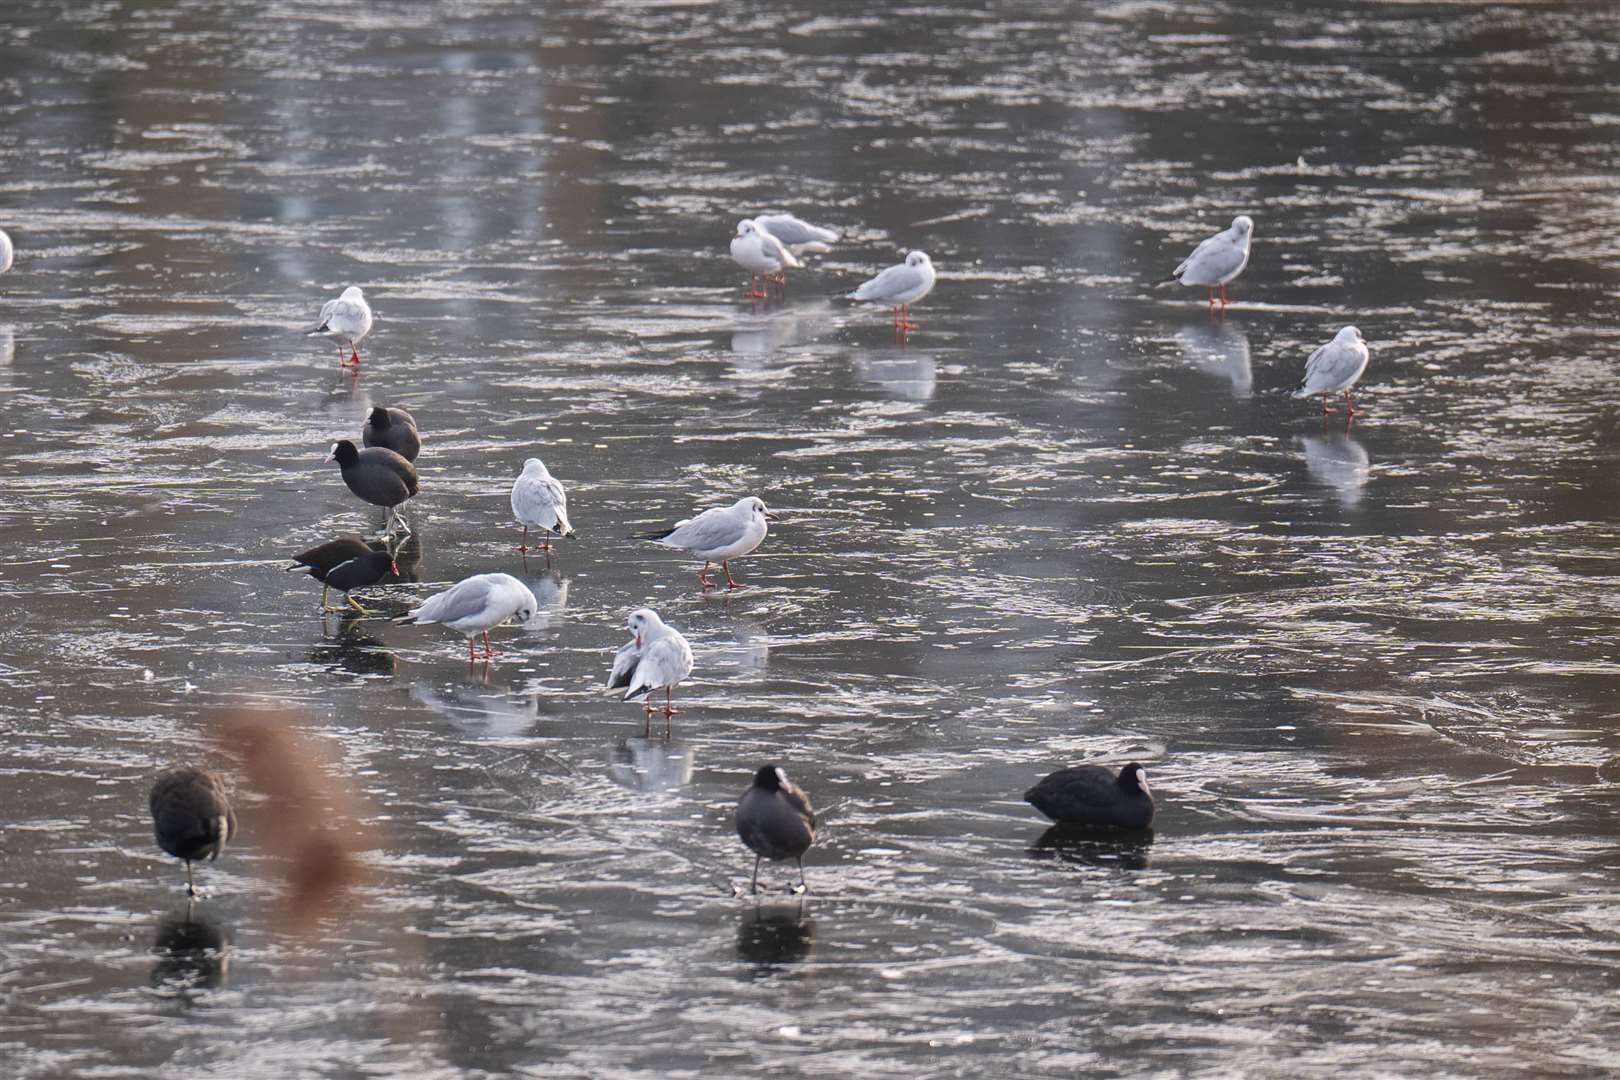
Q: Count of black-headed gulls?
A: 11